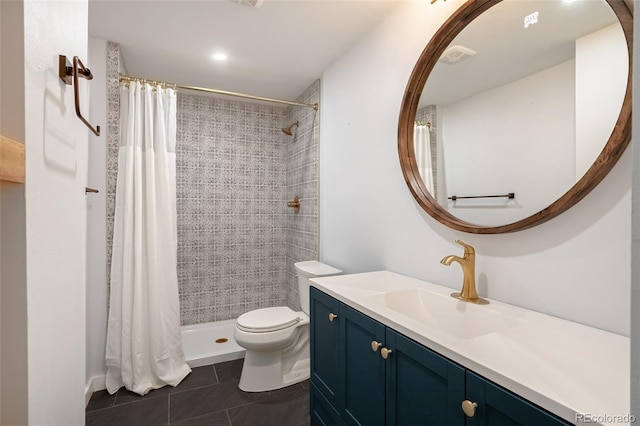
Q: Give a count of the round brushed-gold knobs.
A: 4